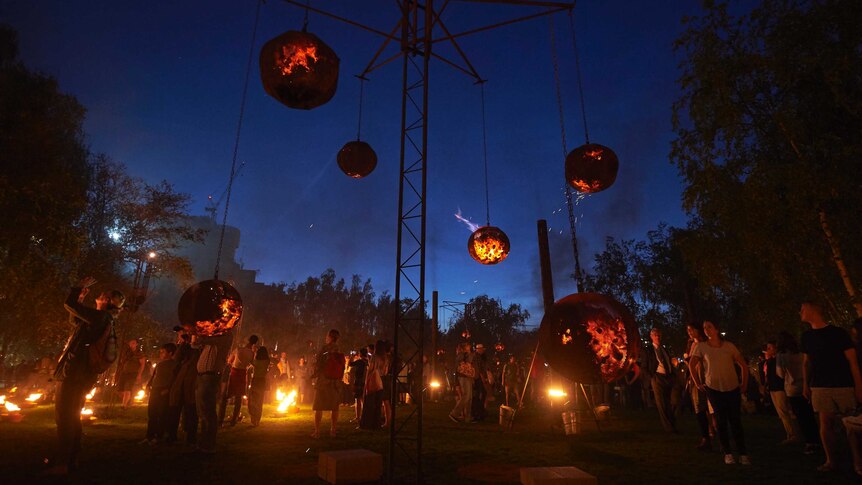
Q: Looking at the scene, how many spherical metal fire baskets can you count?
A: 6